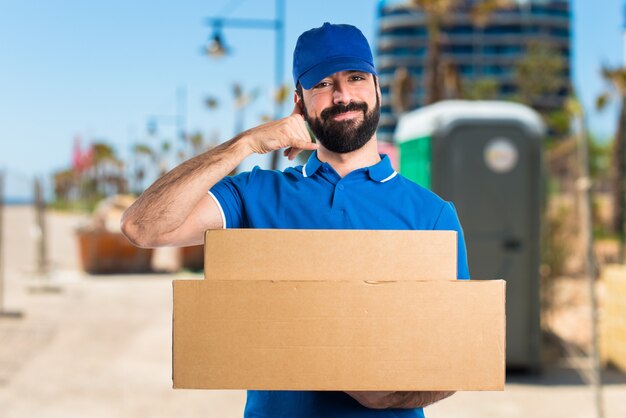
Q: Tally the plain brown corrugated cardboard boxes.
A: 2